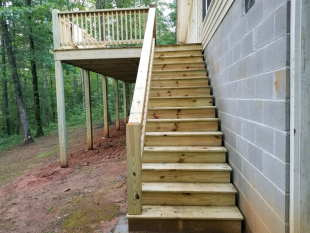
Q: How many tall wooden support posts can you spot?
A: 6